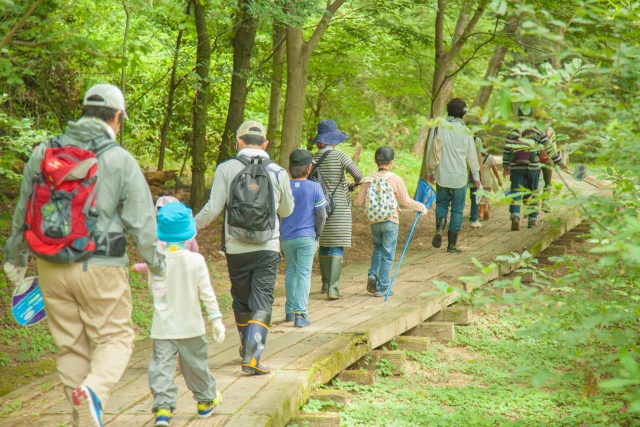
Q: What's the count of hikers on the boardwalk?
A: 12